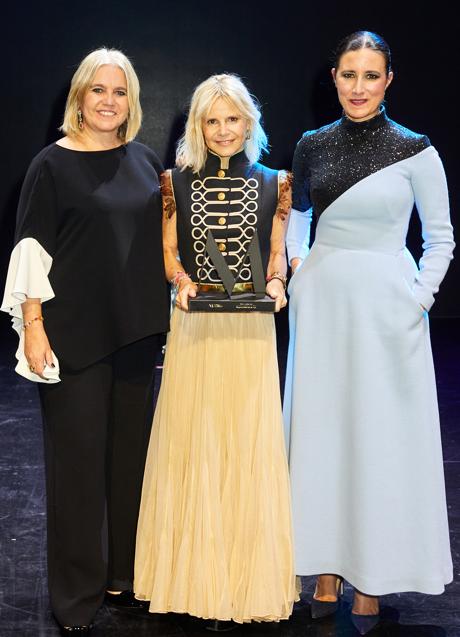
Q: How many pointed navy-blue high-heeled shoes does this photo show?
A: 2